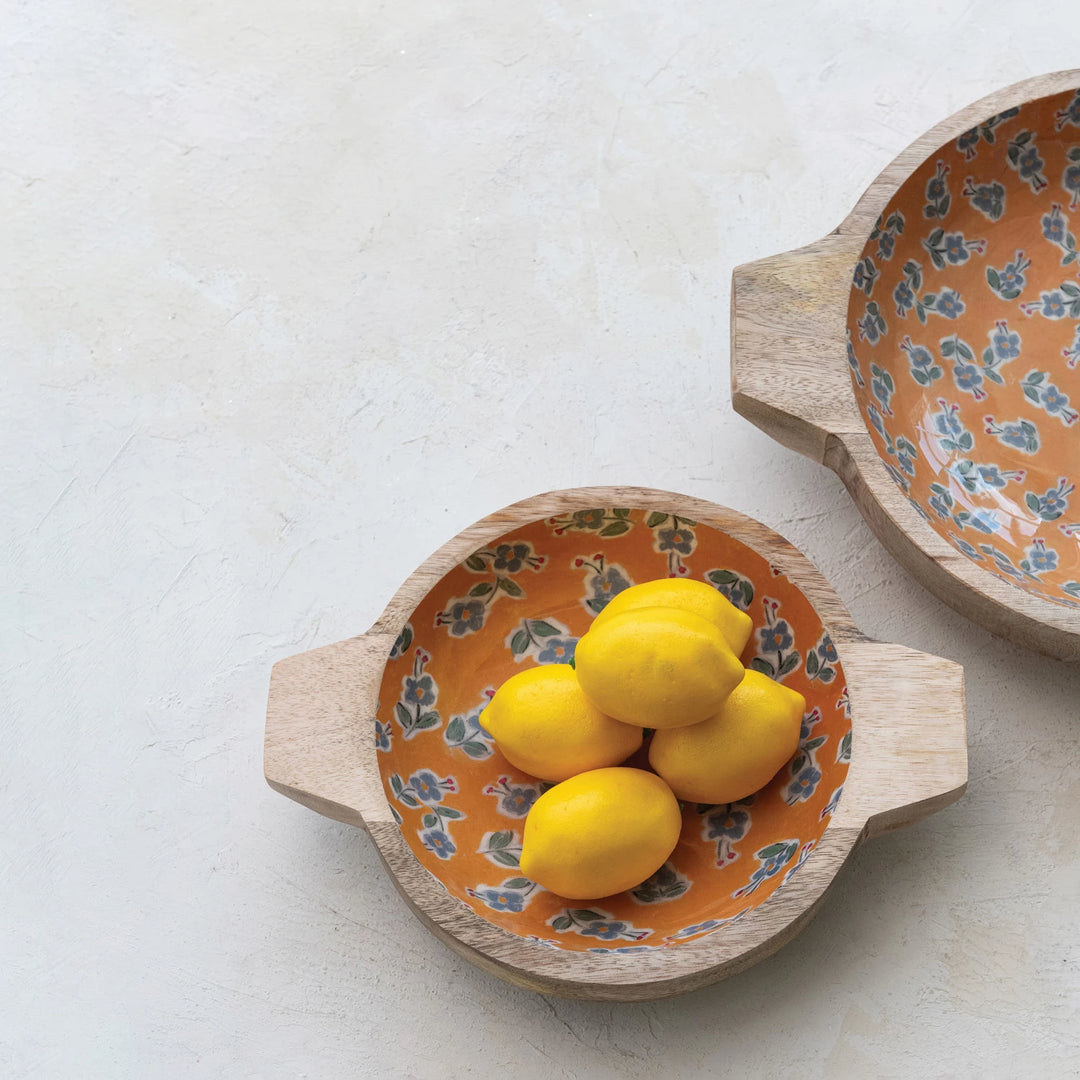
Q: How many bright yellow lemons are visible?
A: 5